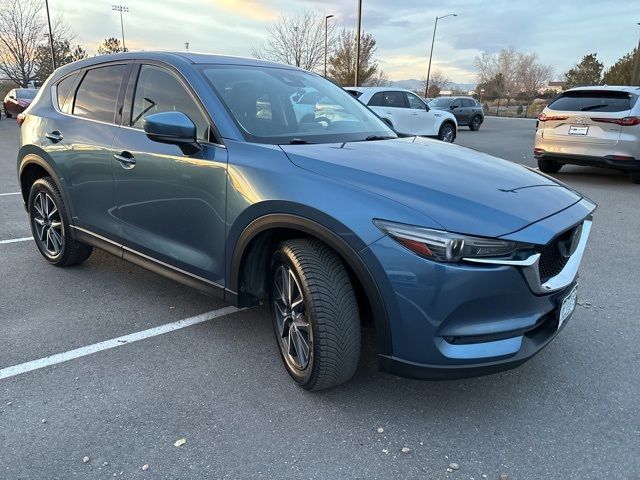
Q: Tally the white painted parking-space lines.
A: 3